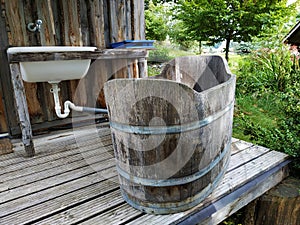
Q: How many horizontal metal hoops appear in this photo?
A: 3